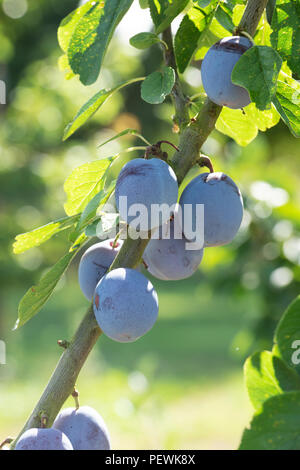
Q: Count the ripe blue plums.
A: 8